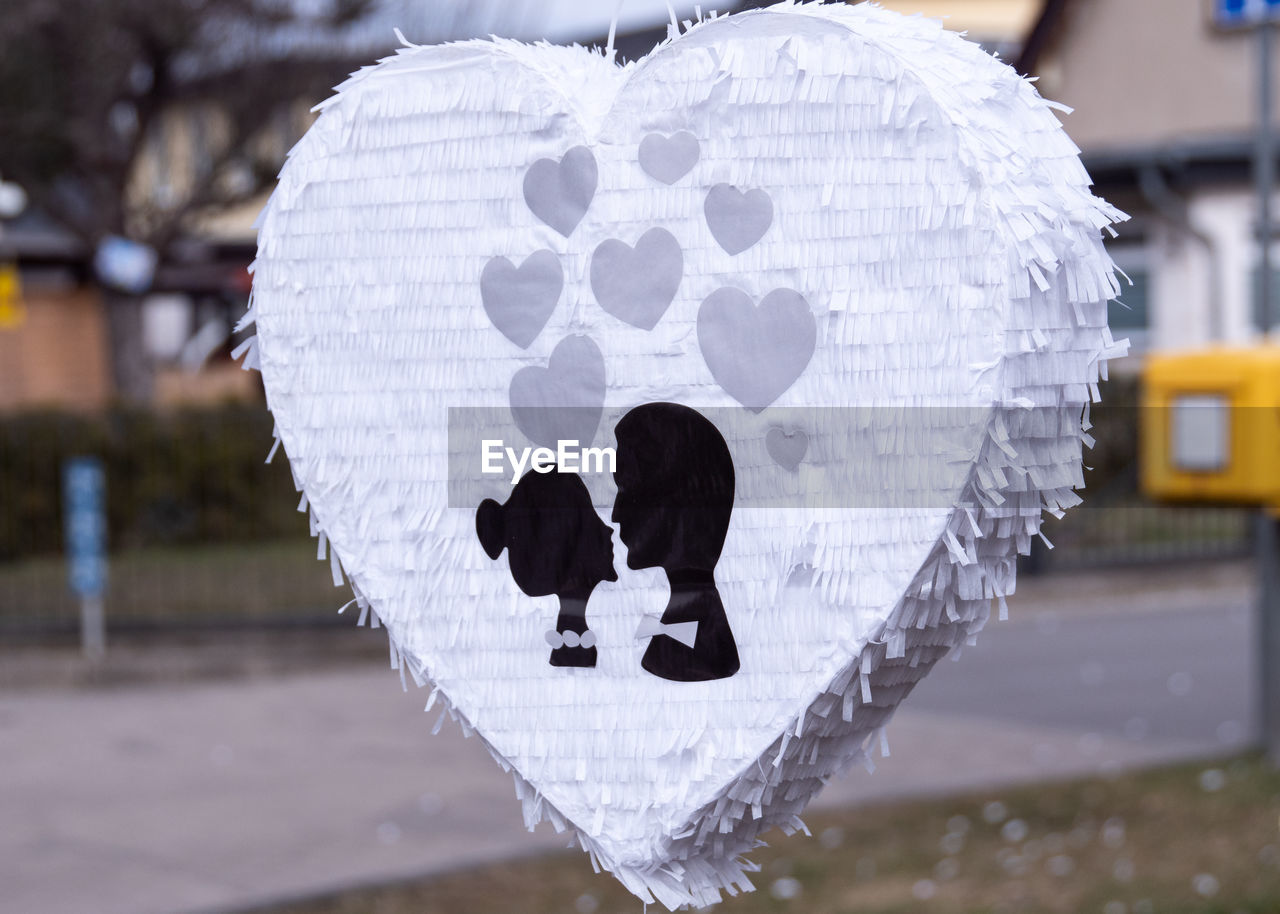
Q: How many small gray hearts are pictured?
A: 8